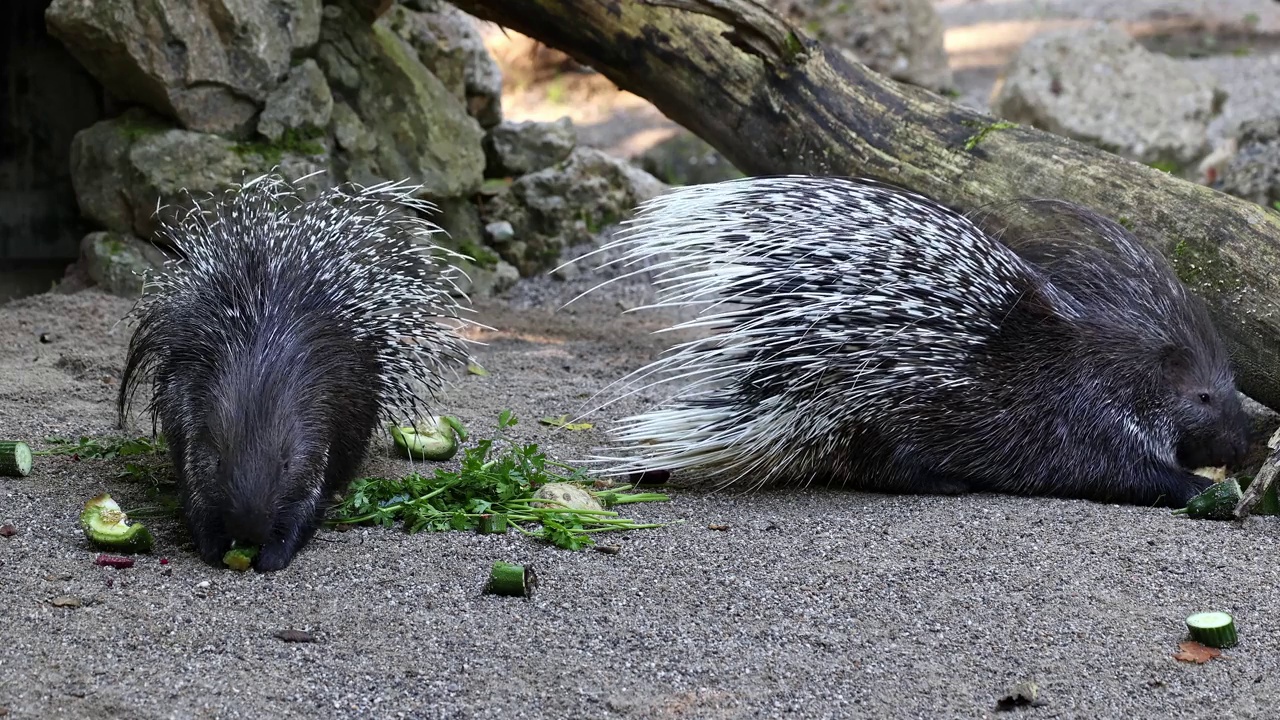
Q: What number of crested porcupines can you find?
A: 2